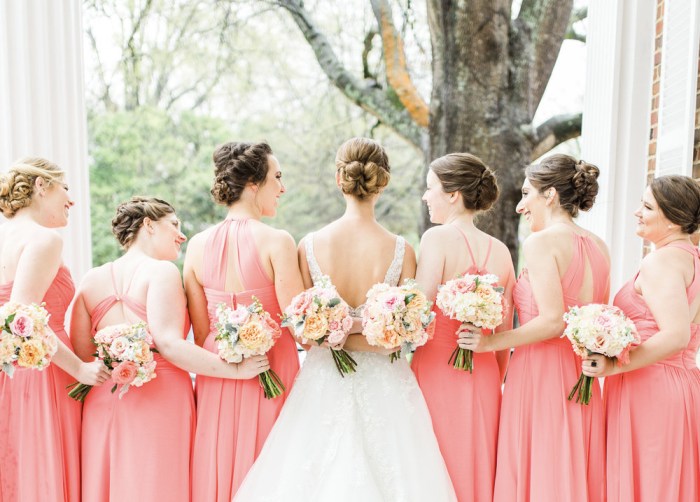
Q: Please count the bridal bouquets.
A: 7